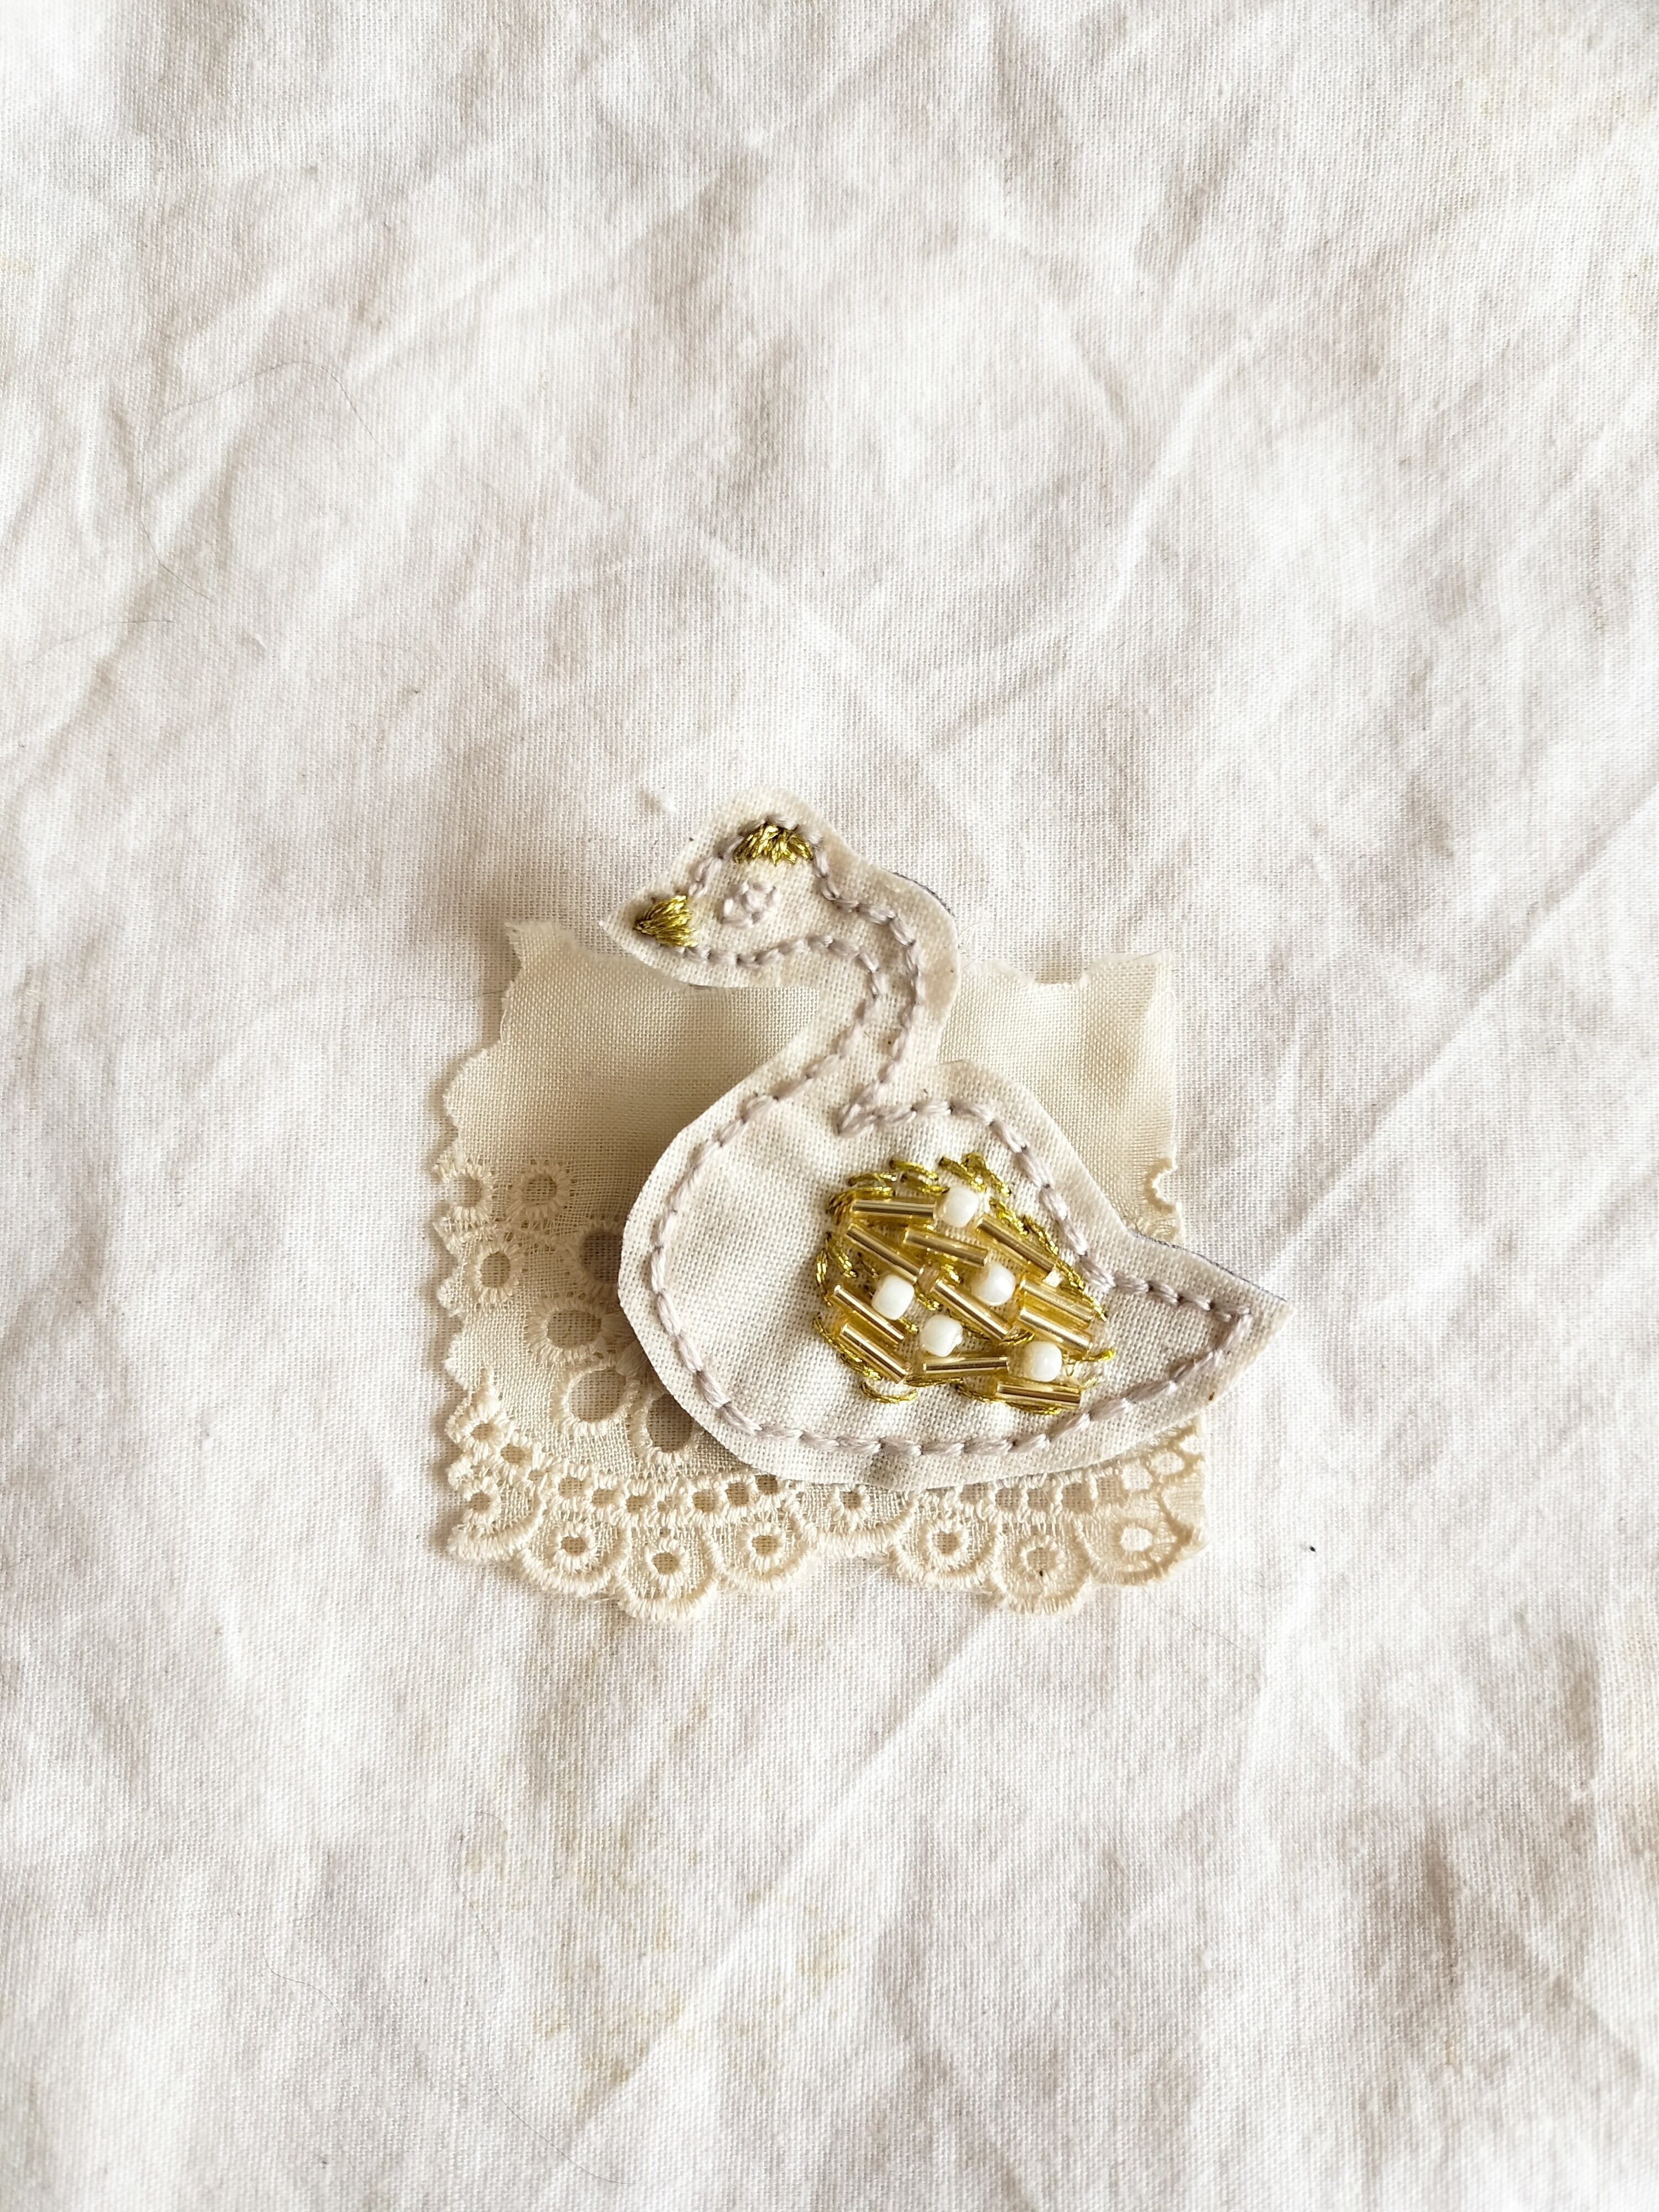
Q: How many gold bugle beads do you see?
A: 11